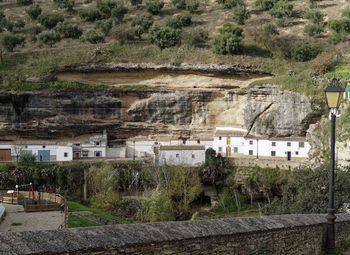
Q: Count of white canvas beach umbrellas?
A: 0